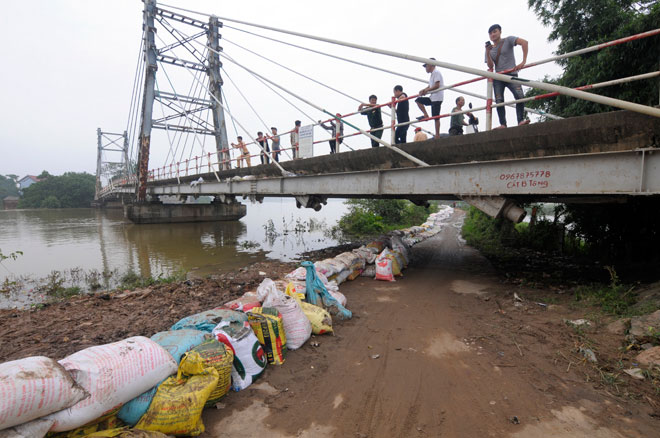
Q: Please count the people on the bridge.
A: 11